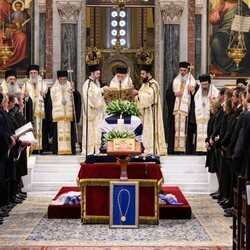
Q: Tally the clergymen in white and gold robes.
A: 8